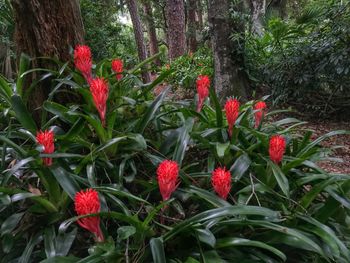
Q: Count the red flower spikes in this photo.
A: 11